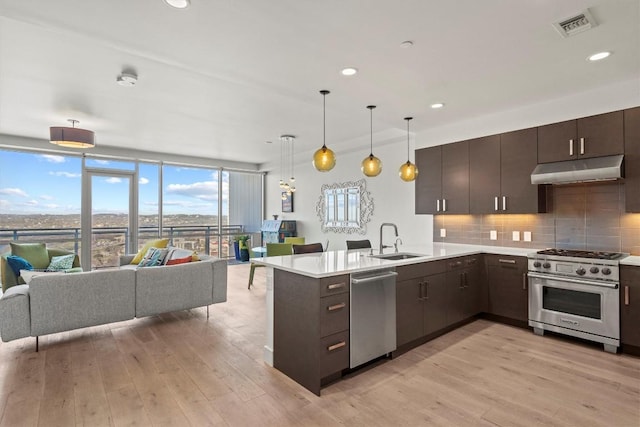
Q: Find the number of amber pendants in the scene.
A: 3